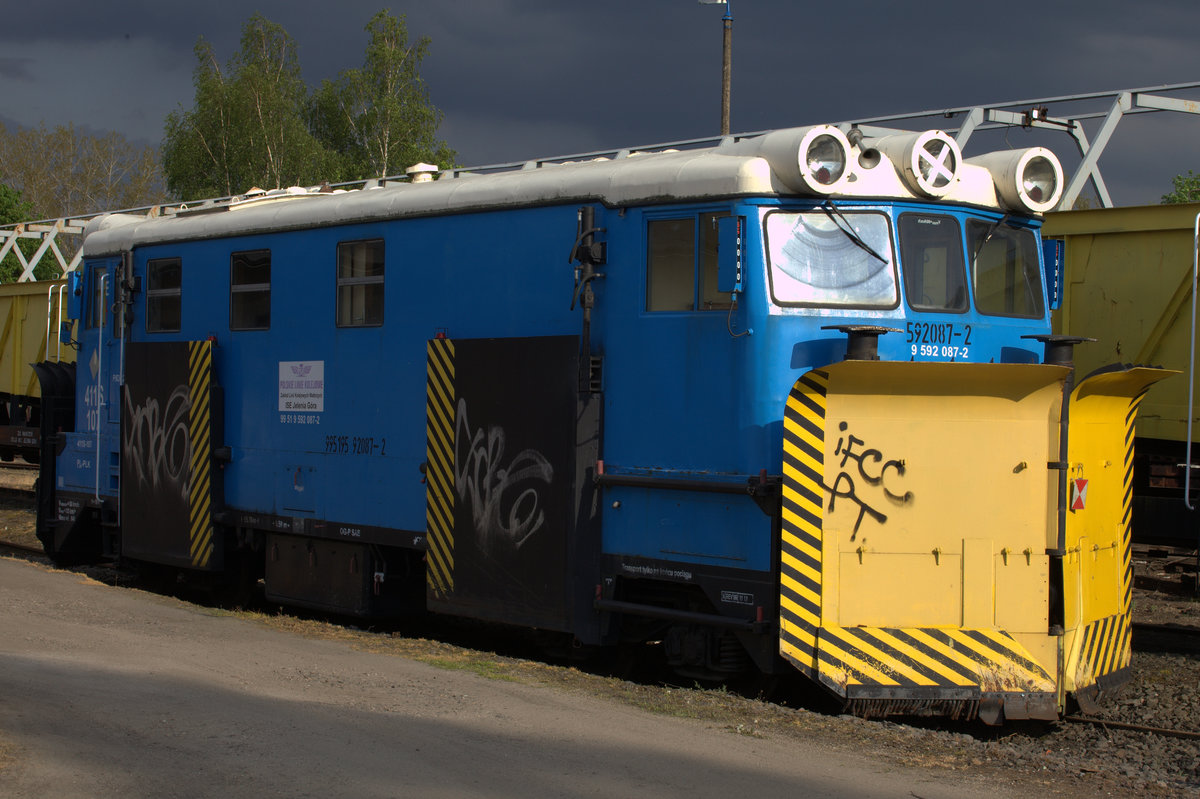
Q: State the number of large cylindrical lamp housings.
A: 3